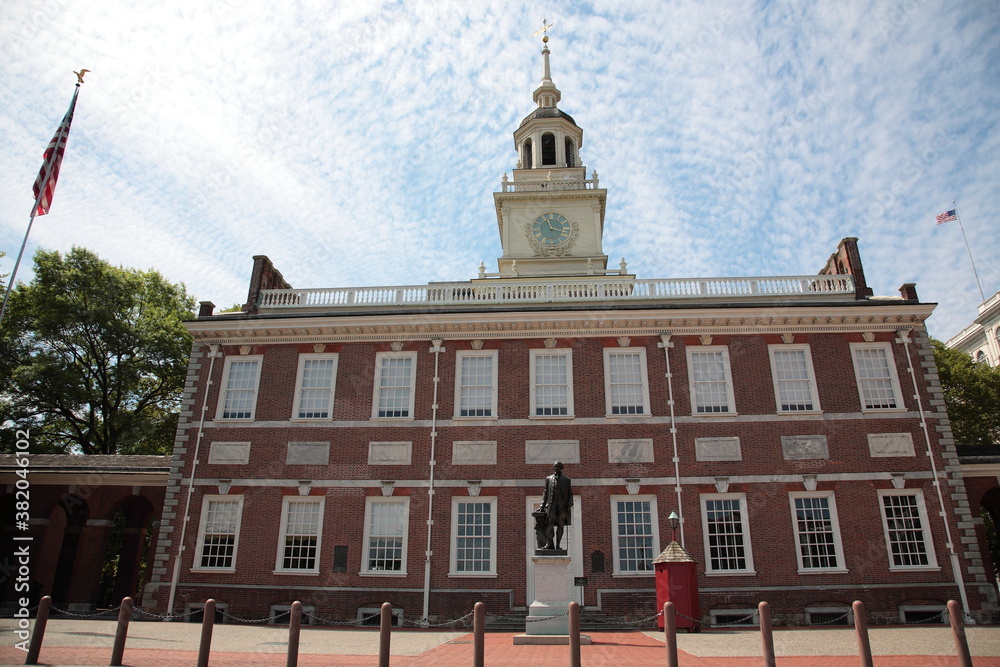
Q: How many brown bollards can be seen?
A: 11